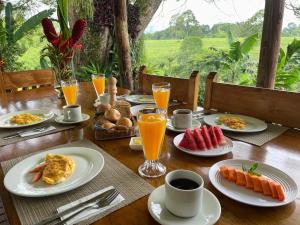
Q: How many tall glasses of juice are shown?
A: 4